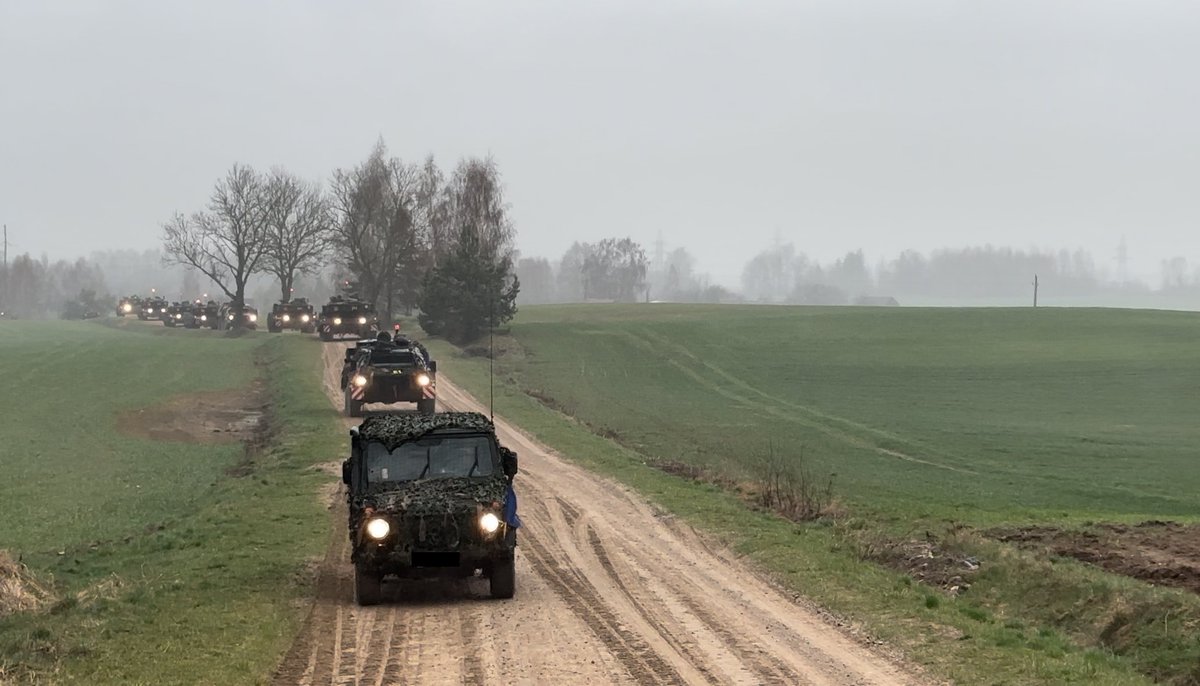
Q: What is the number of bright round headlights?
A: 15